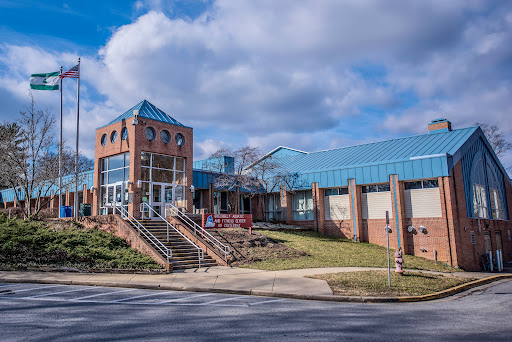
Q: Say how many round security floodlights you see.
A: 3